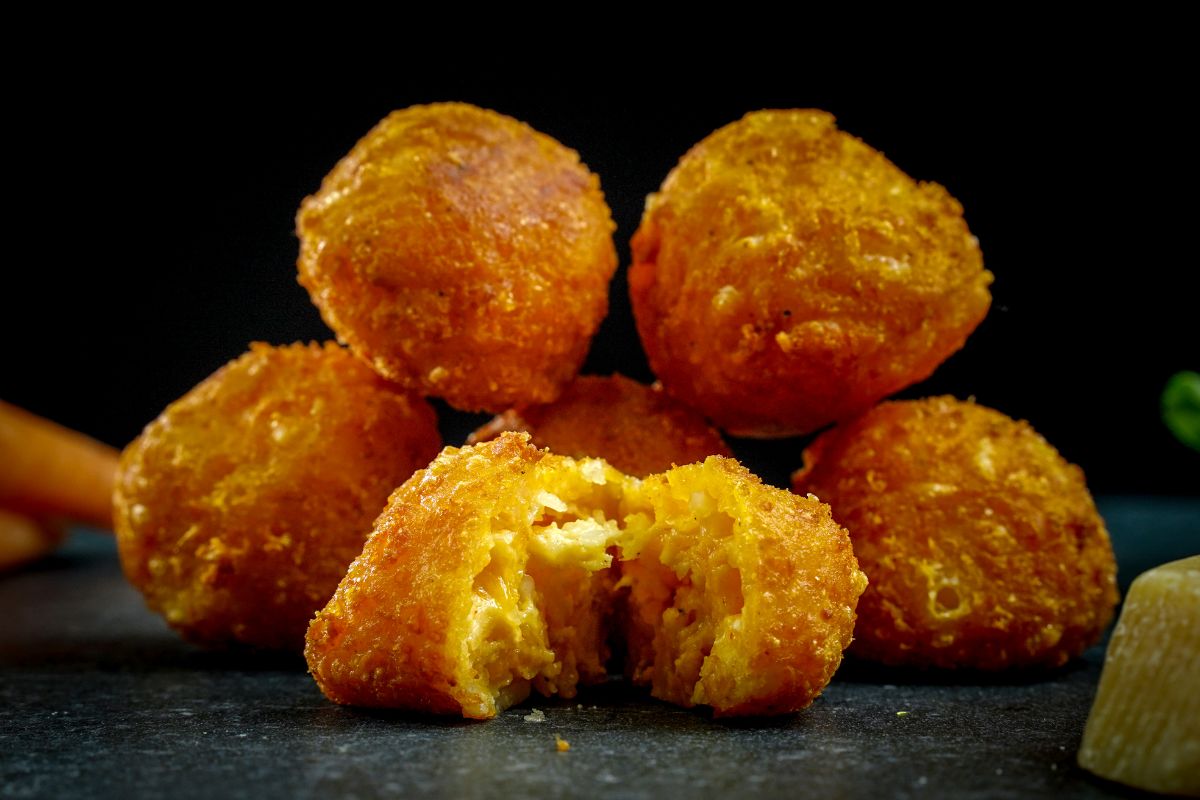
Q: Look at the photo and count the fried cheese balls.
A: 6